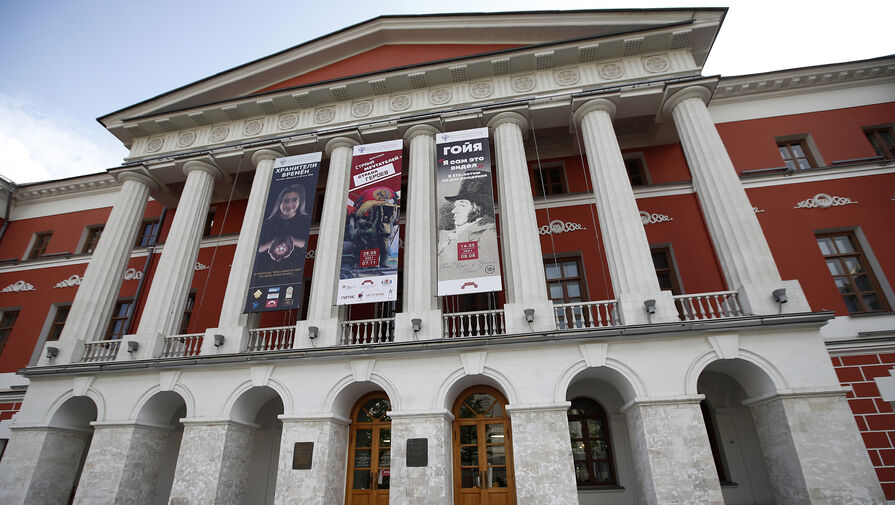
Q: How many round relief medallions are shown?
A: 14